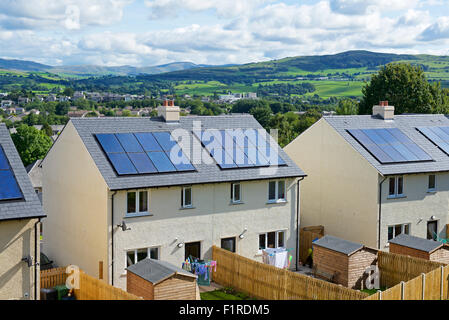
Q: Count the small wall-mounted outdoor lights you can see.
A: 3